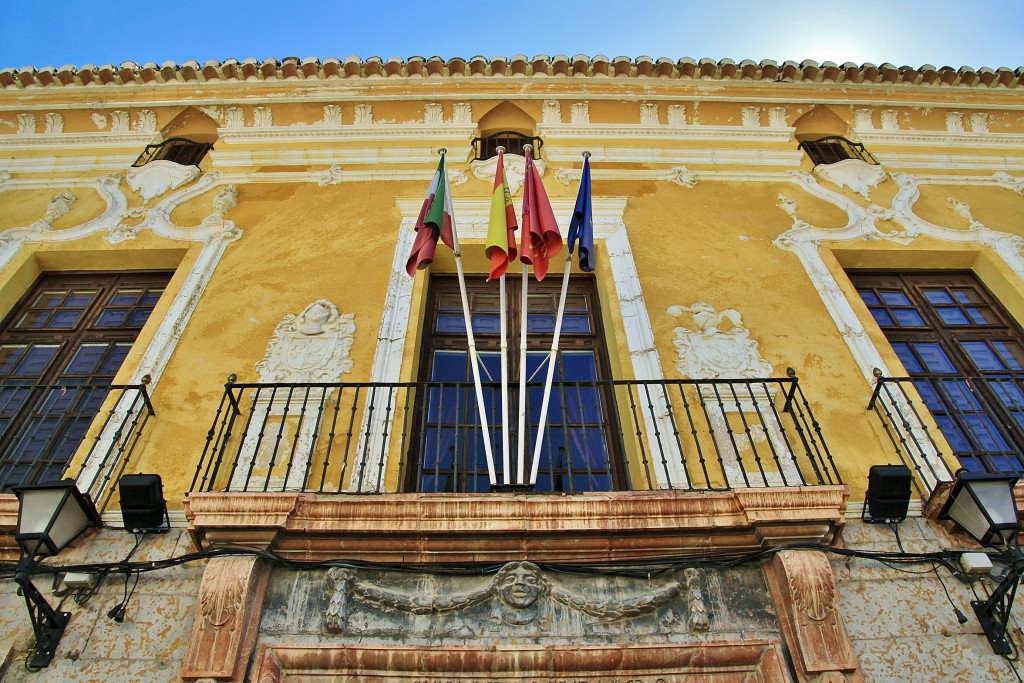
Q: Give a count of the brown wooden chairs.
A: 0